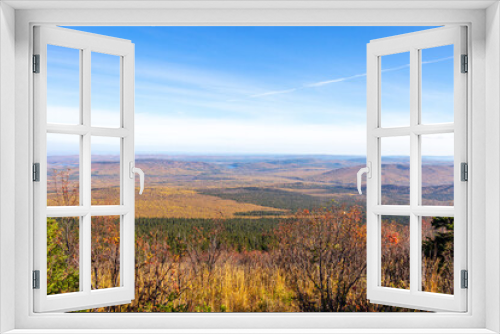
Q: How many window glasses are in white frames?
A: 12